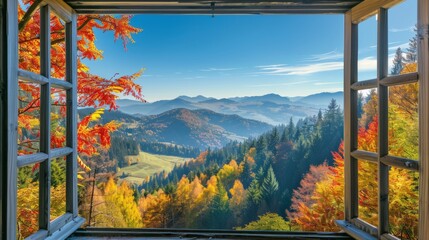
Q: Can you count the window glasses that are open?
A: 2